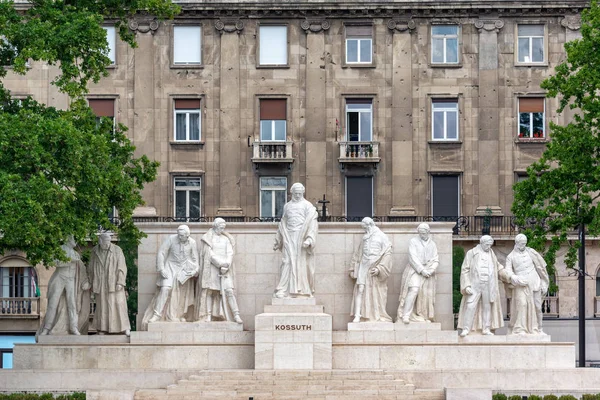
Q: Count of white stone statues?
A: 9